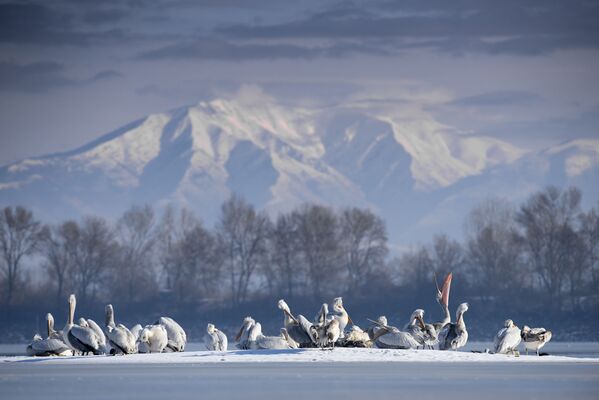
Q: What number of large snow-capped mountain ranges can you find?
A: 1